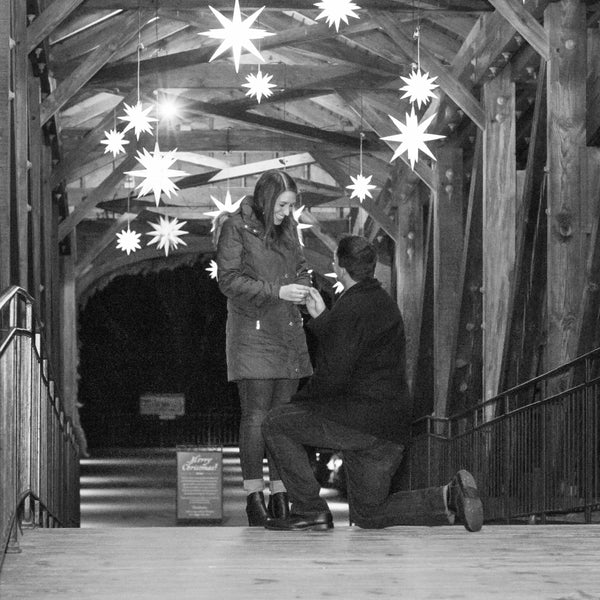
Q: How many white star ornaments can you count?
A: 15